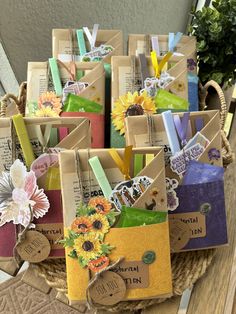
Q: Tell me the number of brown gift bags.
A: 7